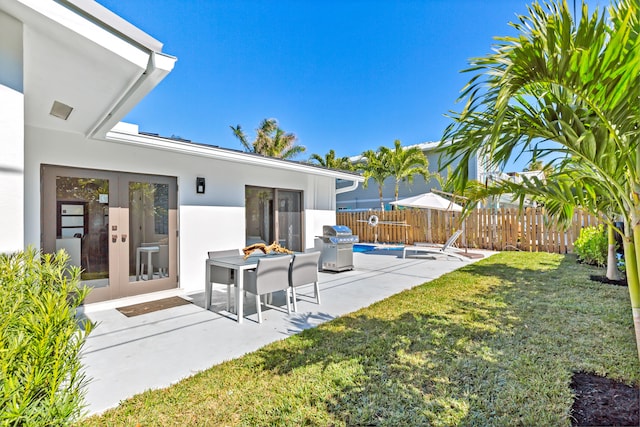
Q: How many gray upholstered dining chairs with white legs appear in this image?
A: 3